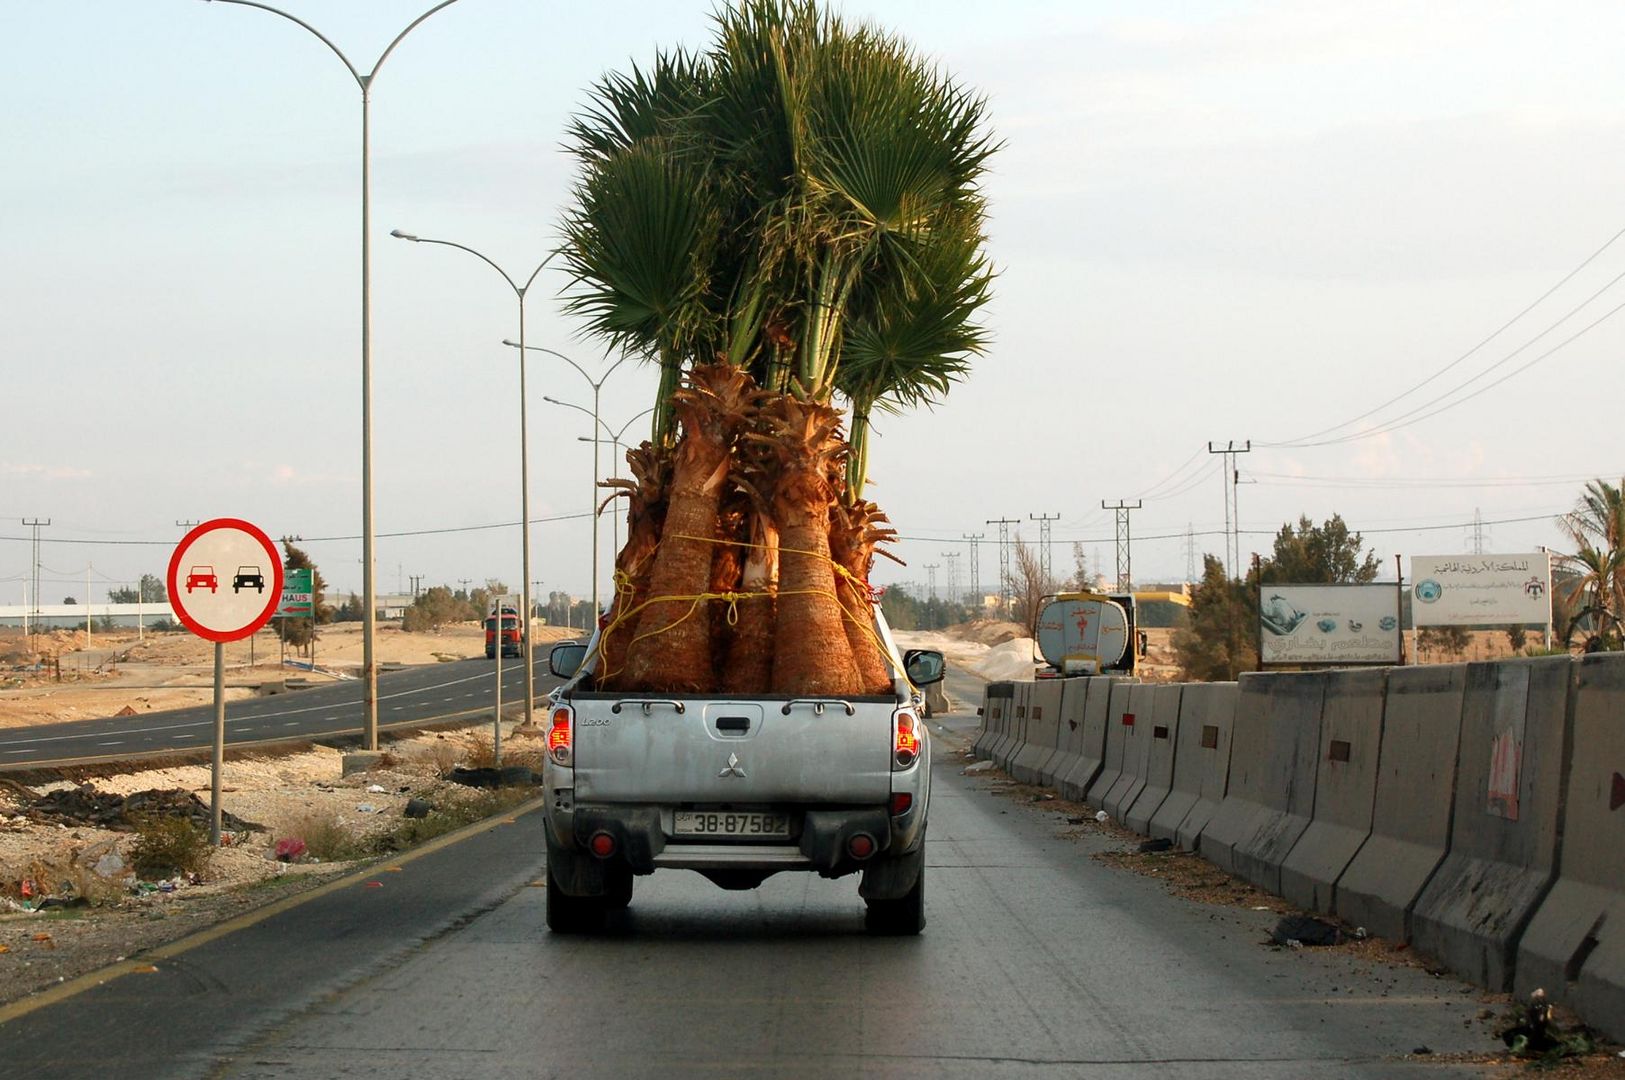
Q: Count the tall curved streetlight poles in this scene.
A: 5